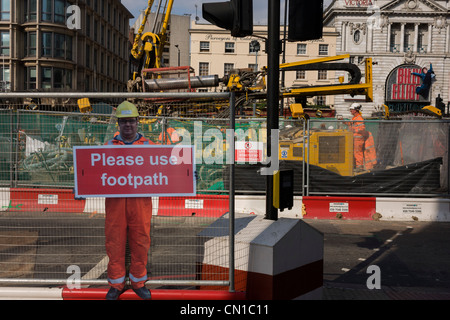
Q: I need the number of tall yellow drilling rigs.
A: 1